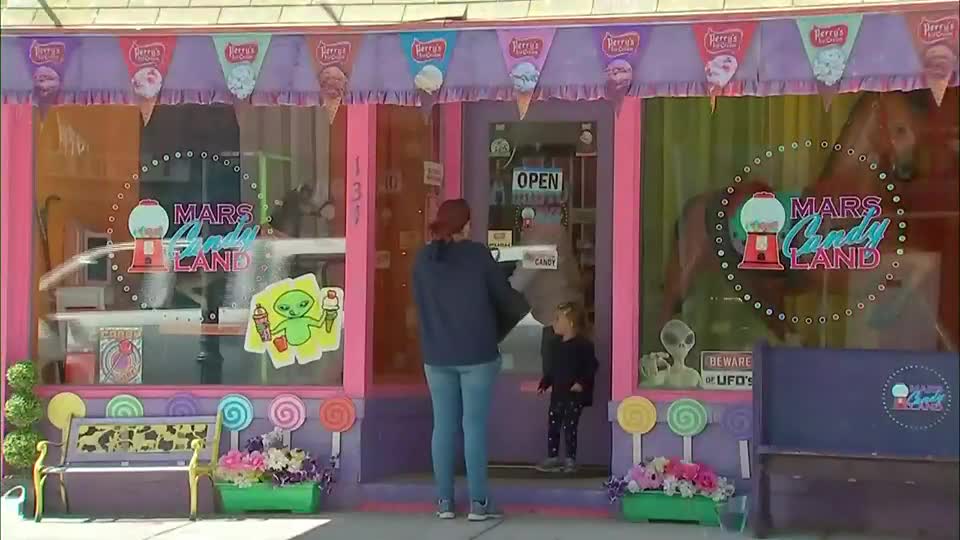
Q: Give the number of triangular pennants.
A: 10